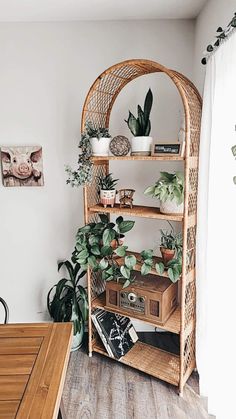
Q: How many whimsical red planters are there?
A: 1